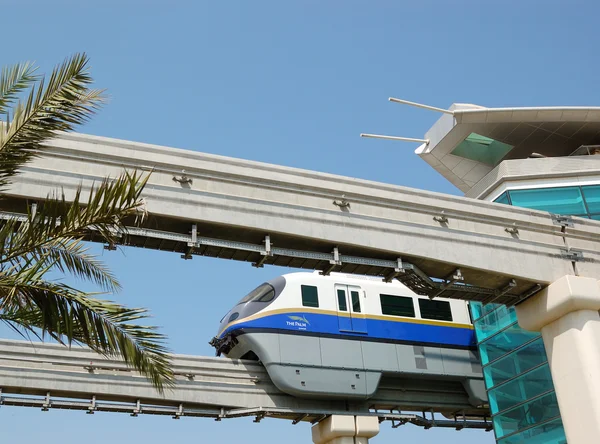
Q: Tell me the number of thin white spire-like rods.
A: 2